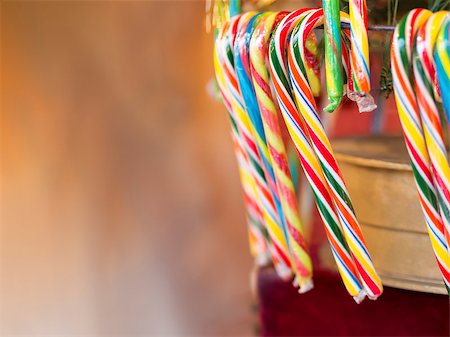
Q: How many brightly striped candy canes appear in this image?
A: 11